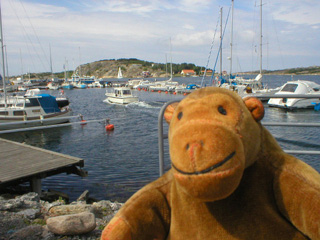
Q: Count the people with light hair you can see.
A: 0